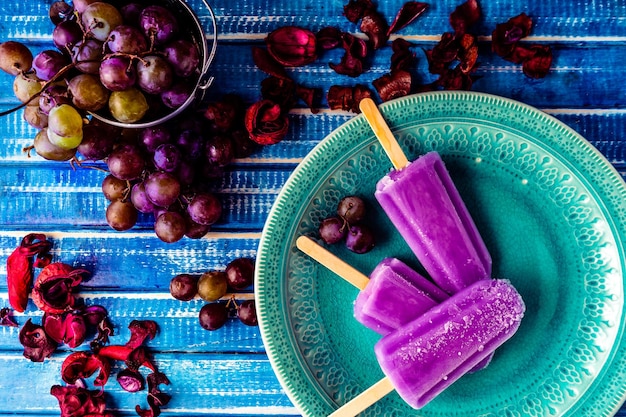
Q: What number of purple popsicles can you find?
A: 3